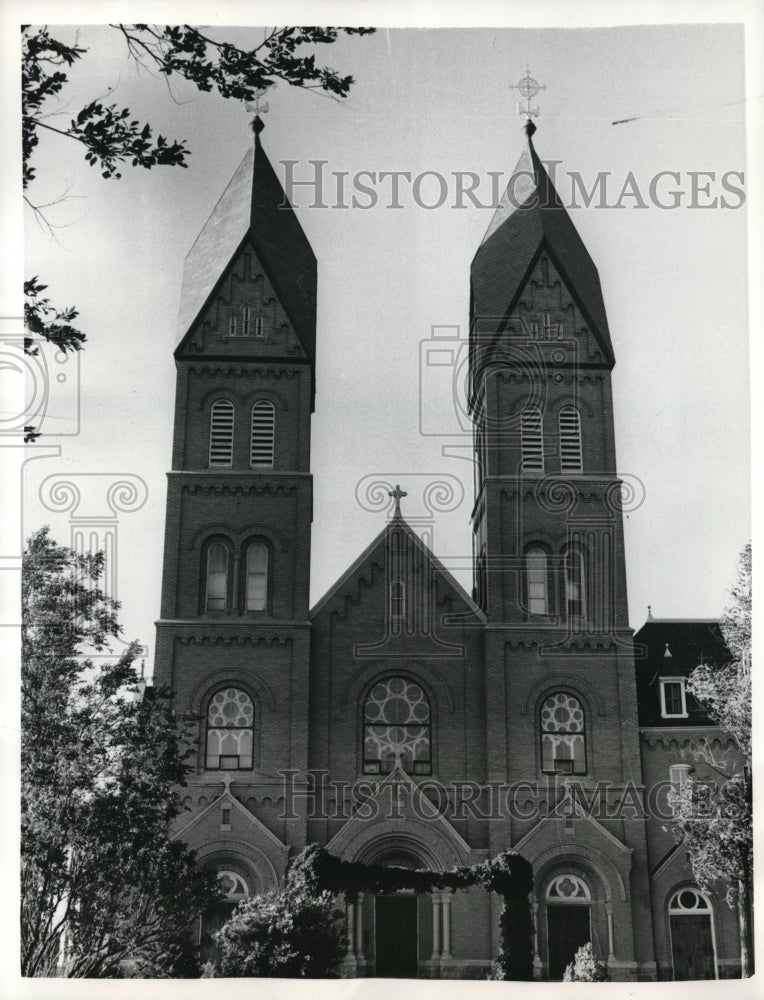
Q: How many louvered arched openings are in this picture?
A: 4